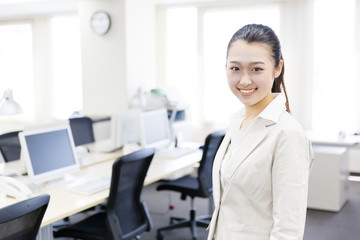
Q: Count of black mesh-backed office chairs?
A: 5